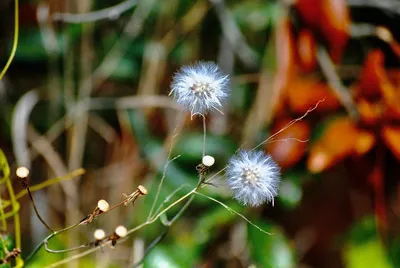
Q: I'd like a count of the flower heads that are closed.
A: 6